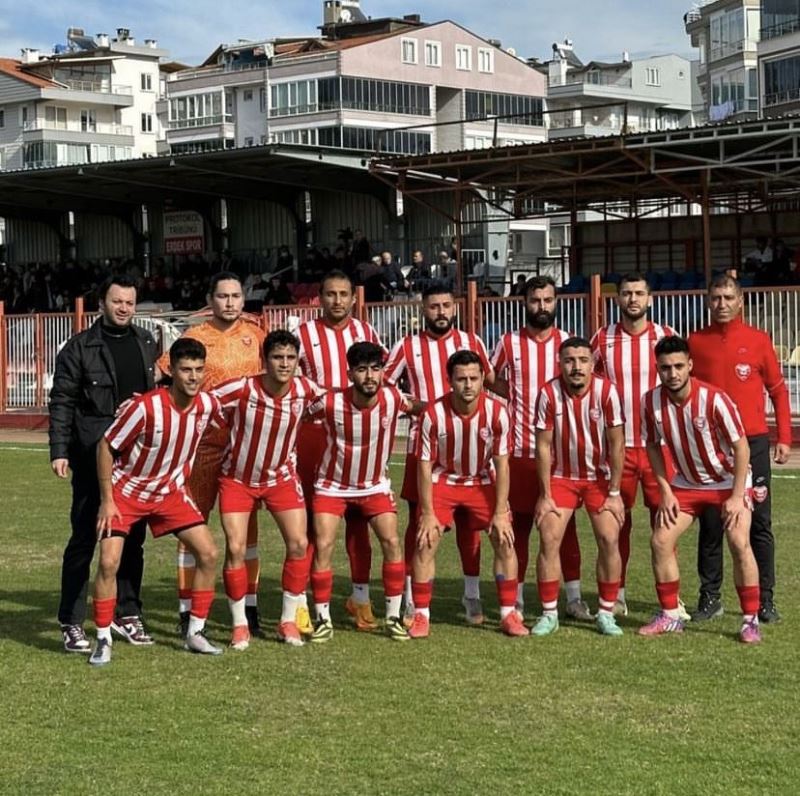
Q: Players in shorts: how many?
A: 11